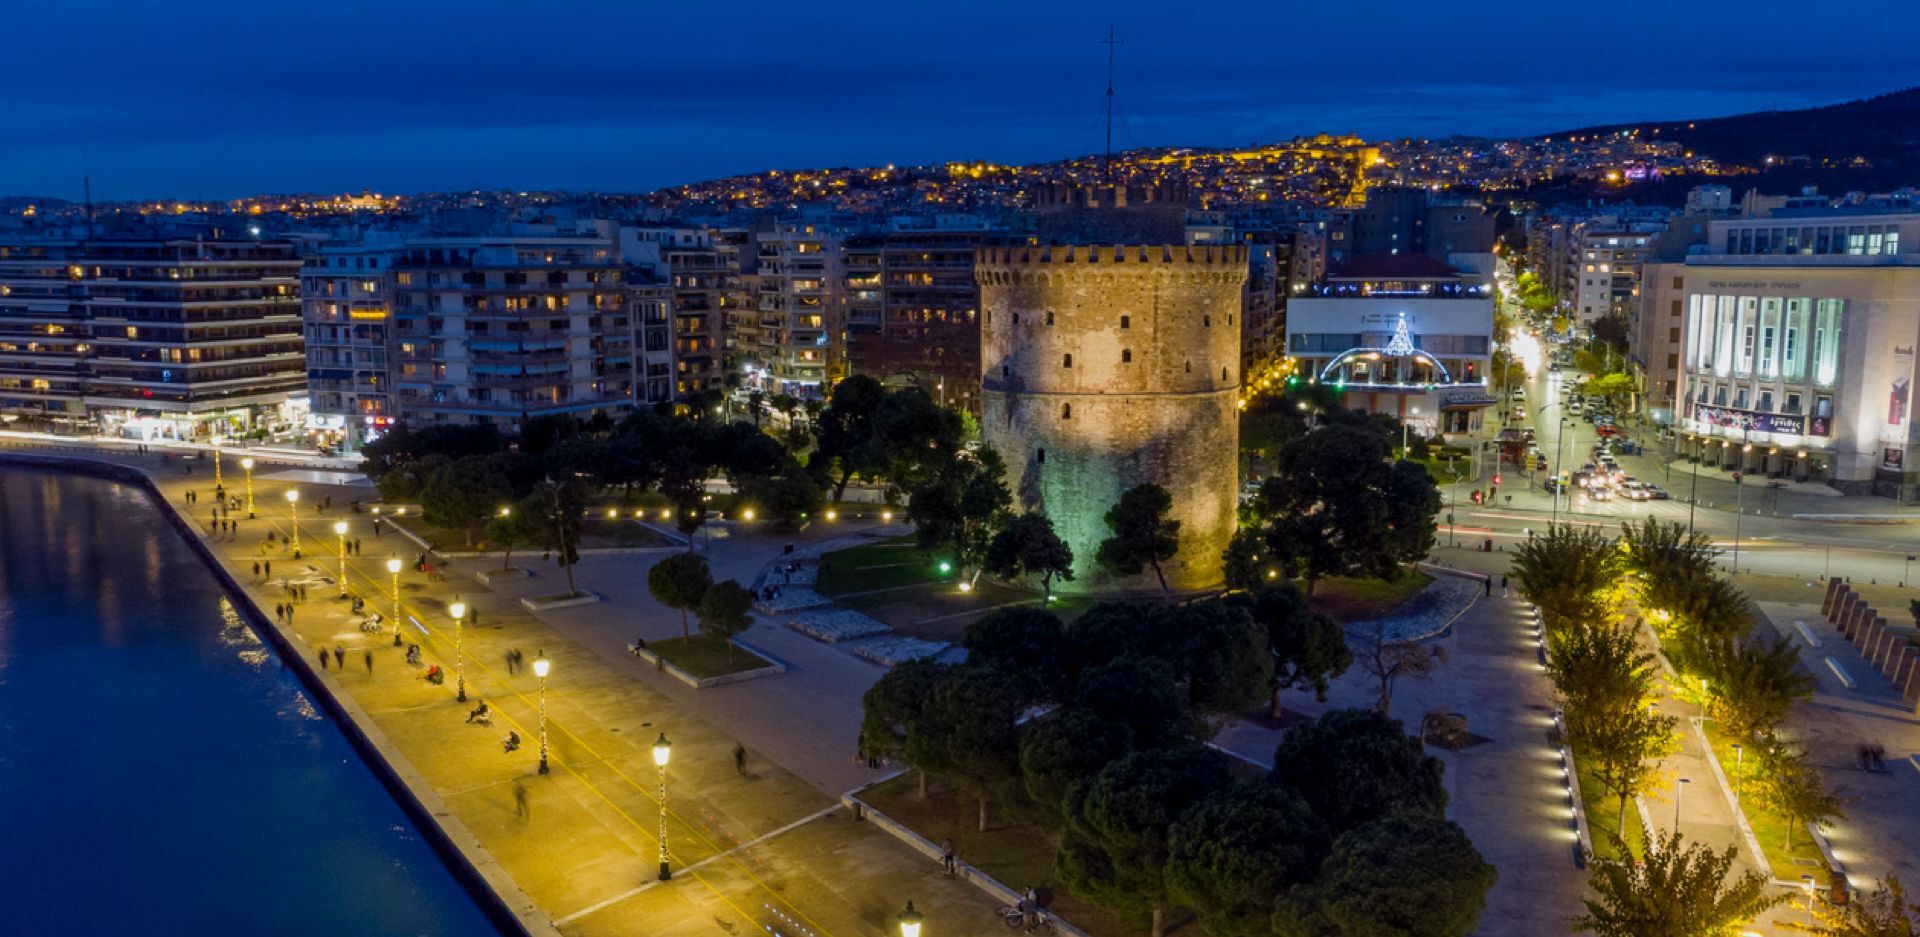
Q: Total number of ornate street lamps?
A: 9